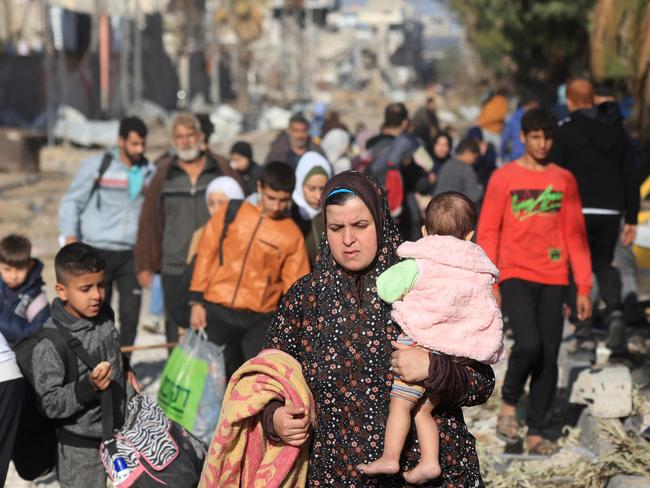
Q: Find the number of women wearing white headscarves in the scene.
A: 3